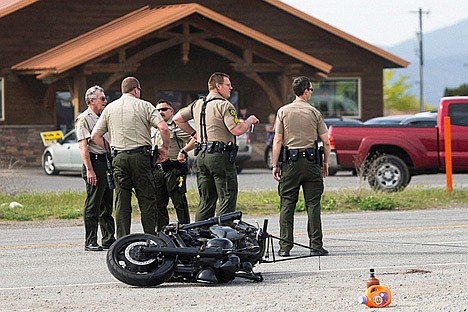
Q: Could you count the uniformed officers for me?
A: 5